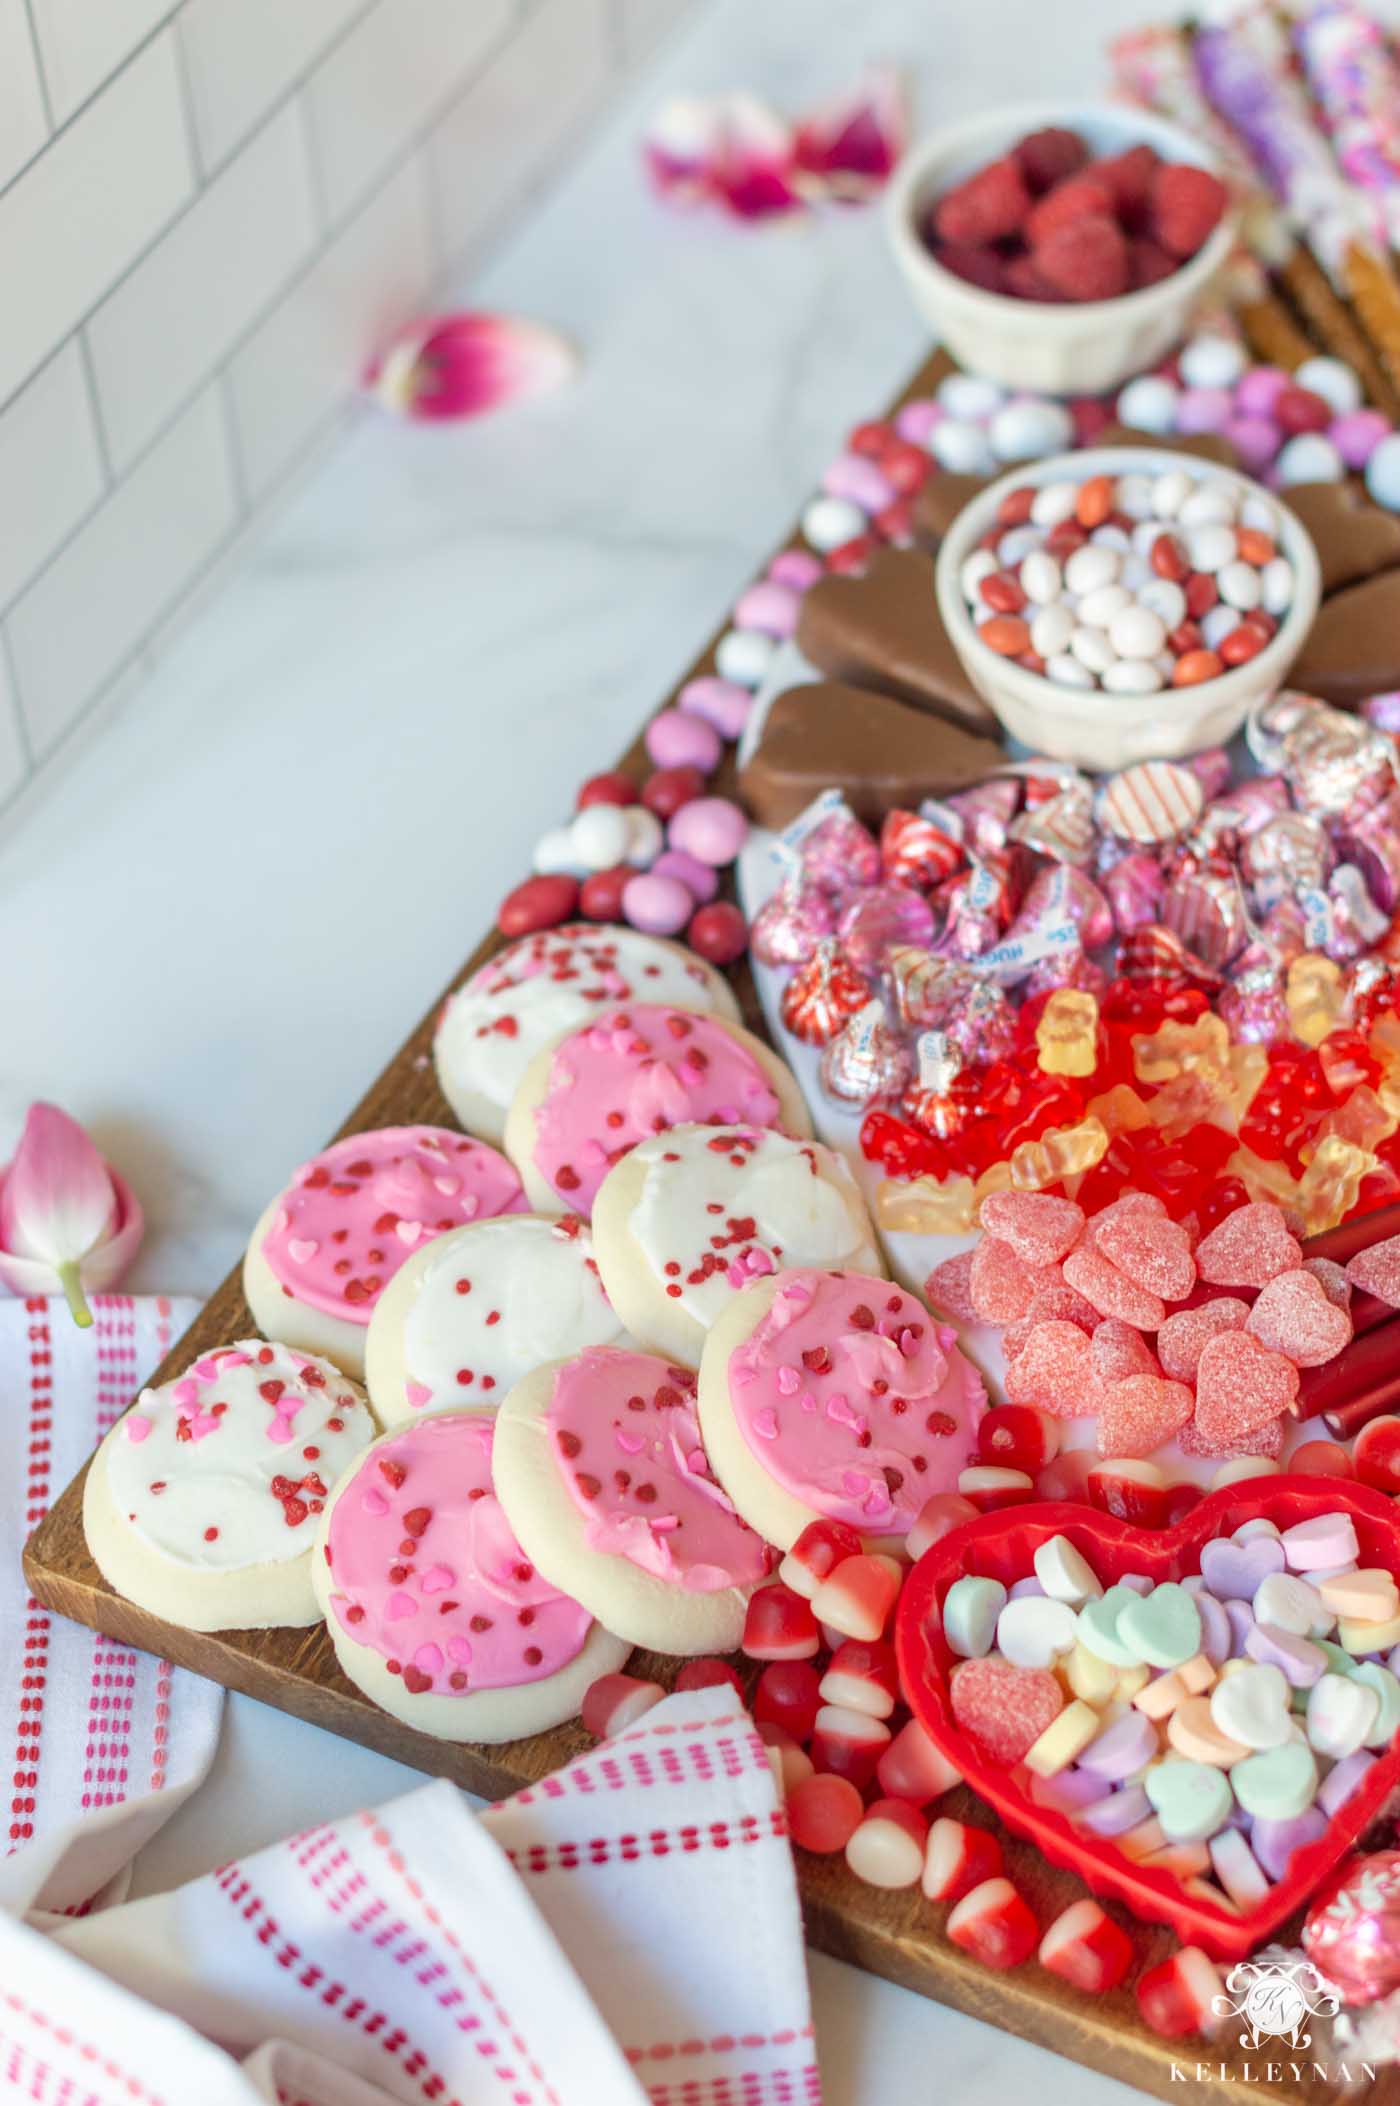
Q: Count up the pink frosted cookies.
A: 5